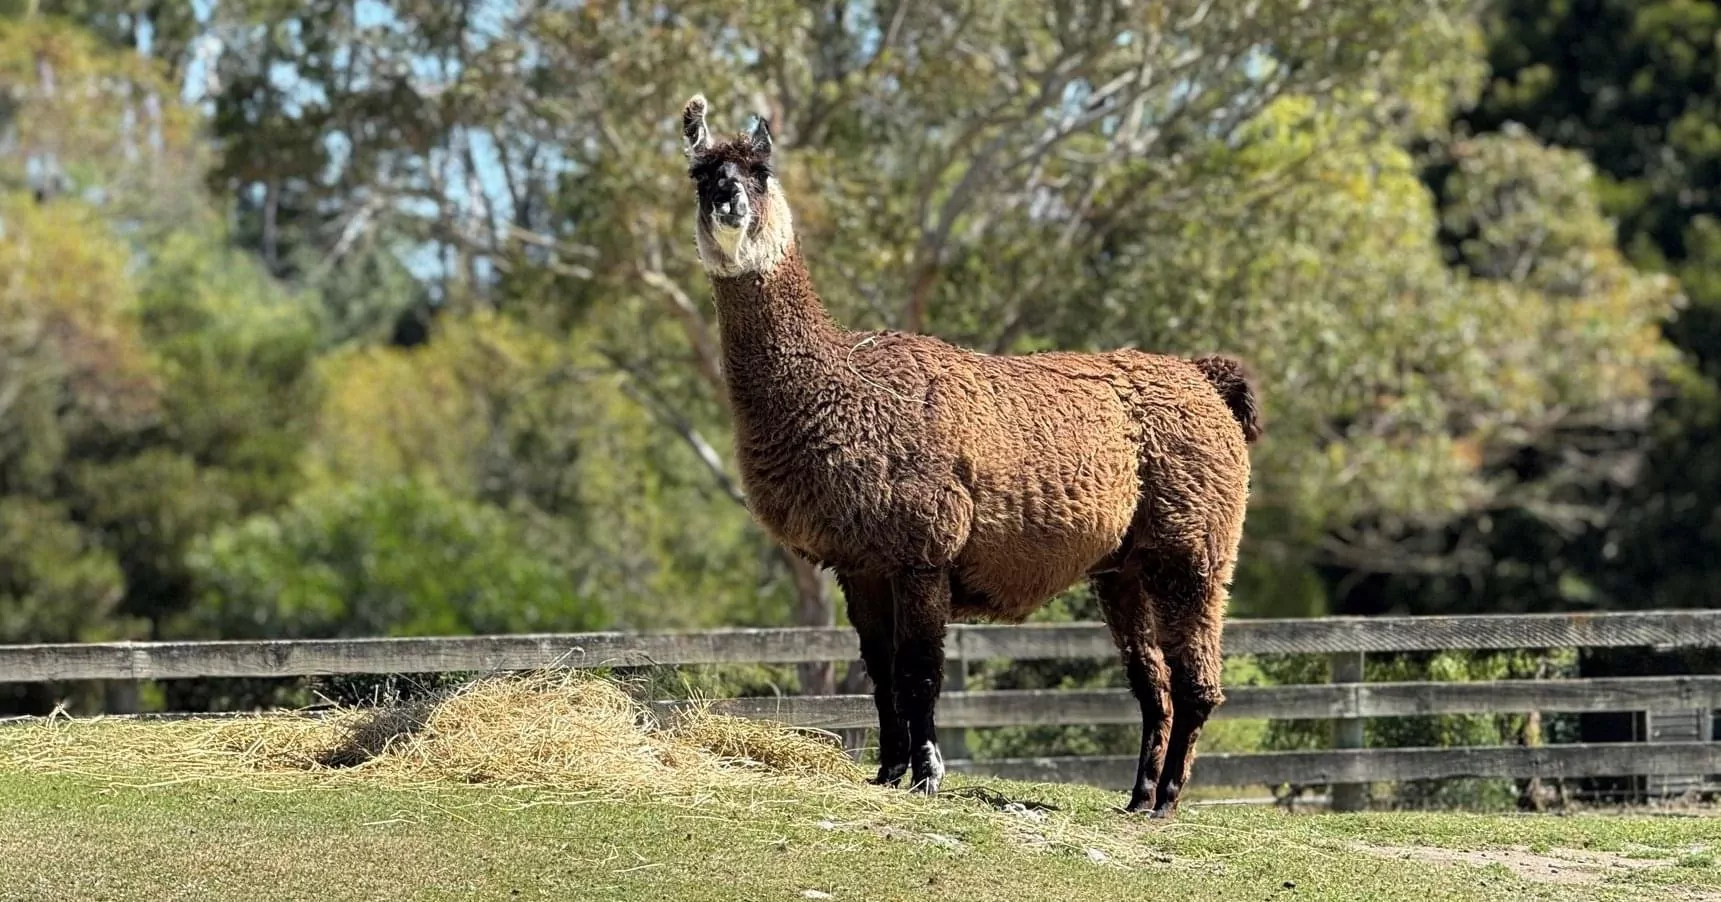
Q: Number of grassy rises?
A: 1